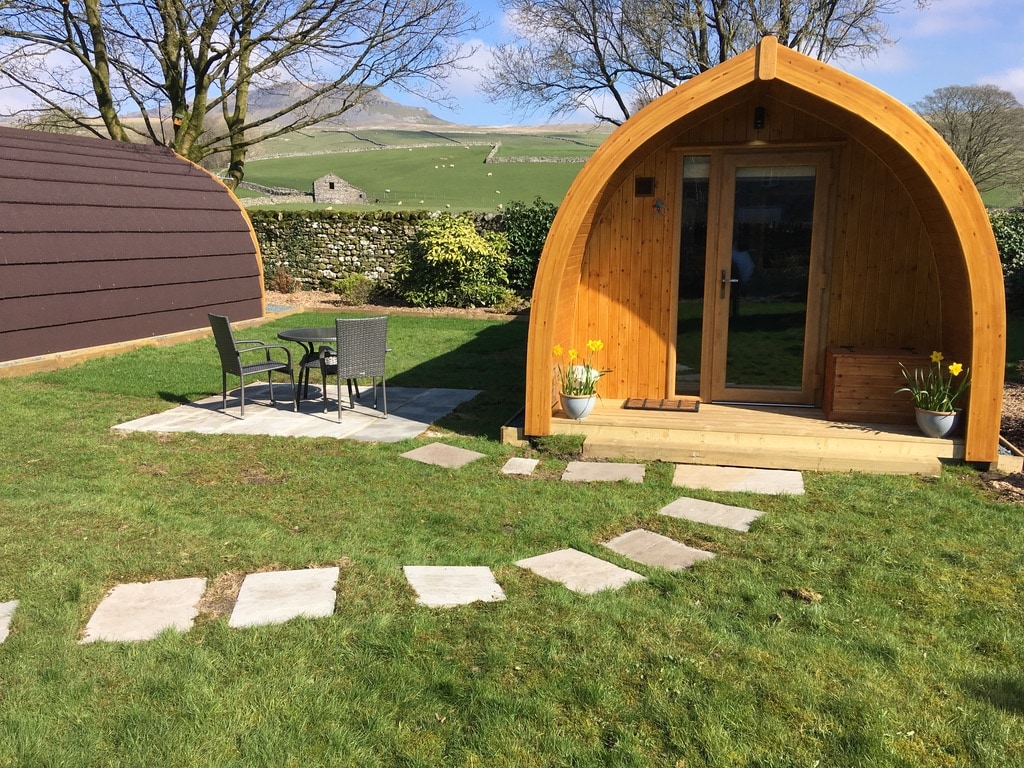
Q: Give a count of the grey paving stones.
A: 11